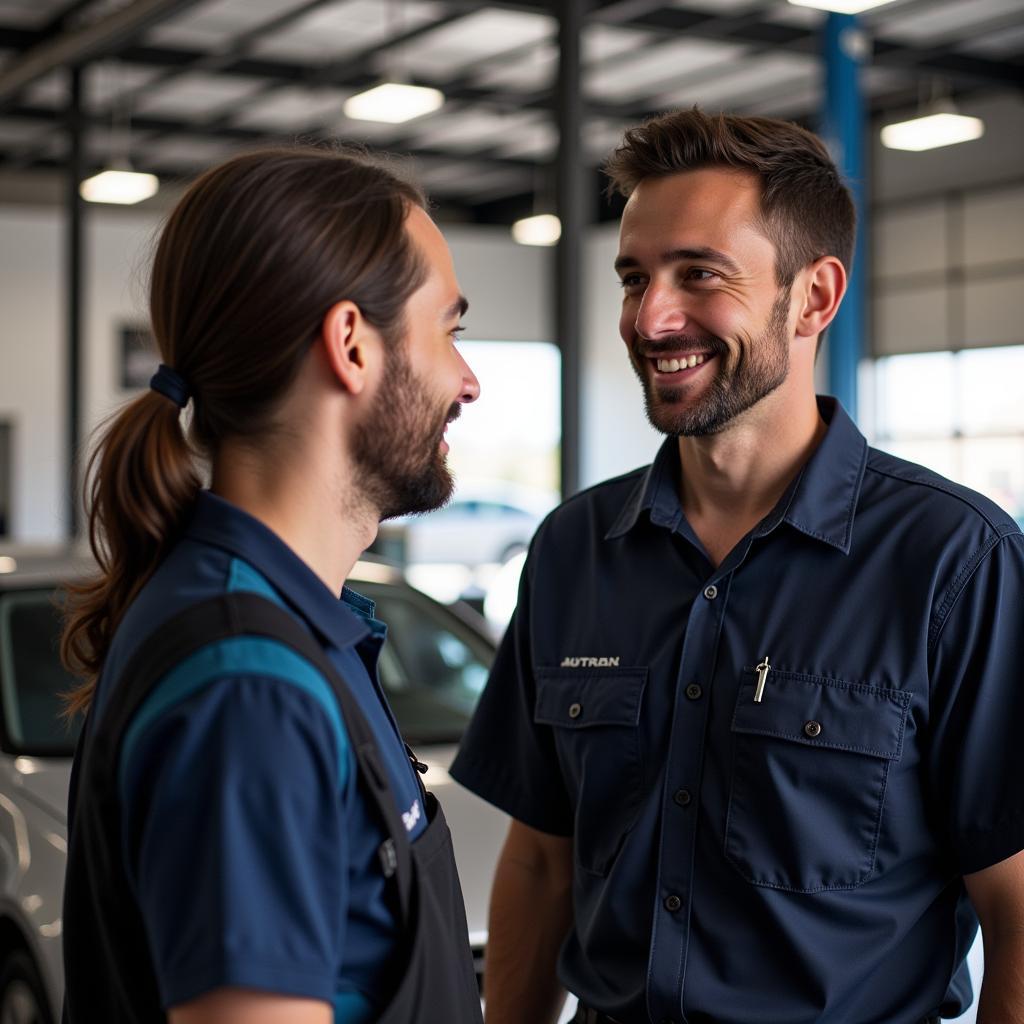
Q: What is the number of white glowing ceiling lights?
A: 5